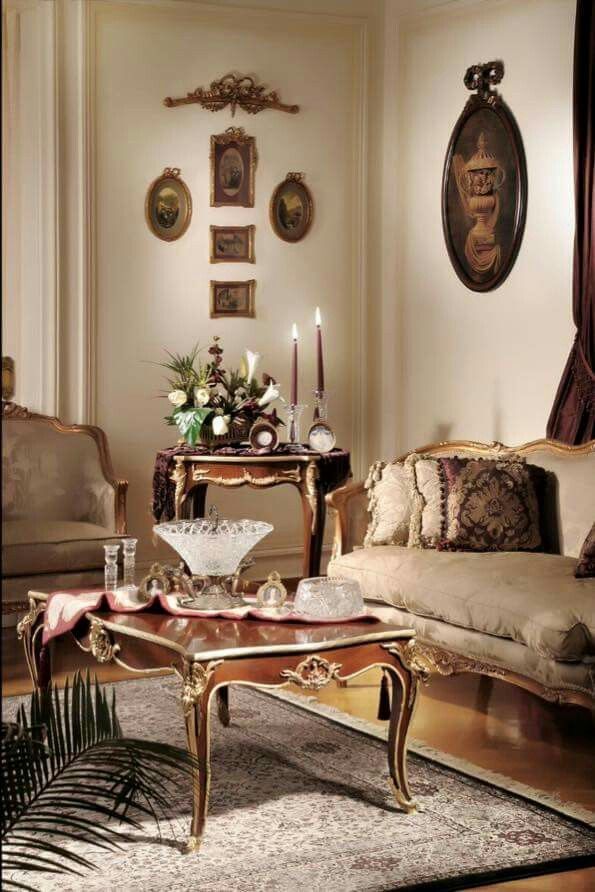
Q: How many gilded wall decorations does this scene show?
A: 6